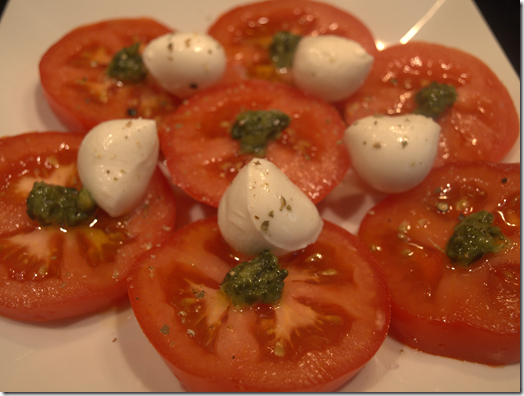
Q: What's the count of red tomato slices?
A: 7